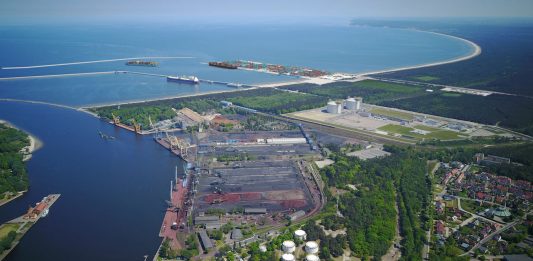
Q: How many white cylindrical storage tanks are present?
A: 7